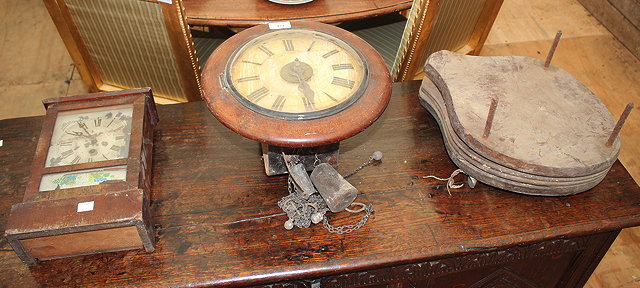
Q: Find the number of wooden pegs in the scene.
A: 3